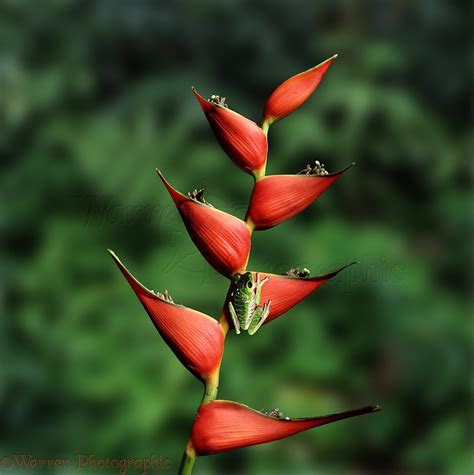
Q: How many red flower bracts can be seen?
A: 7